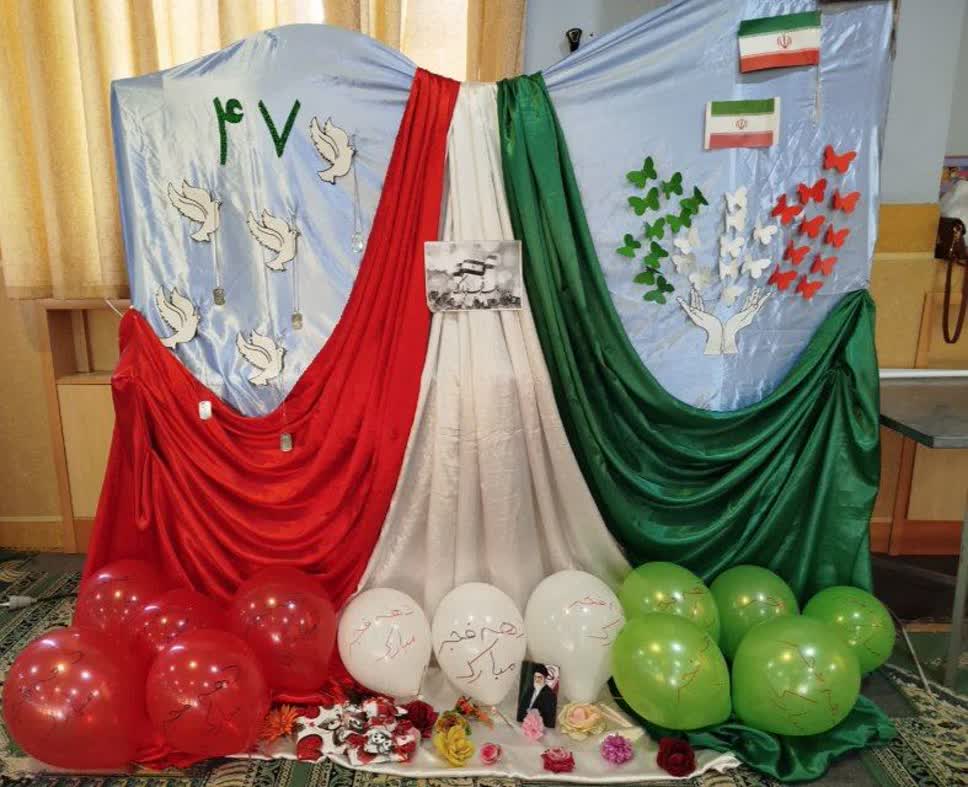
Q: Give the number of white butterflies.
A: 10